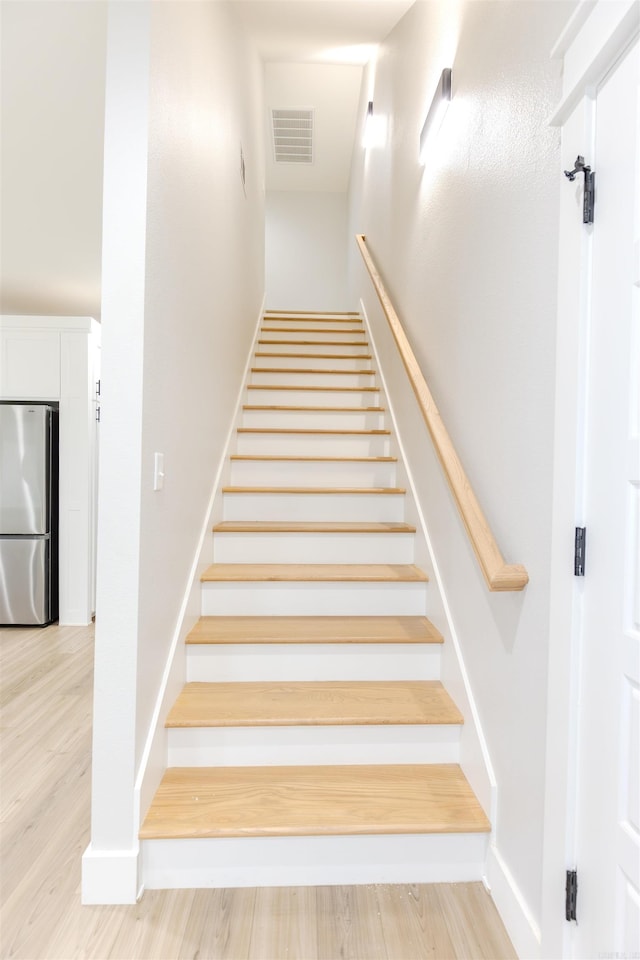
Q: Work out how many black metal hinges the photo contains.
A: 3